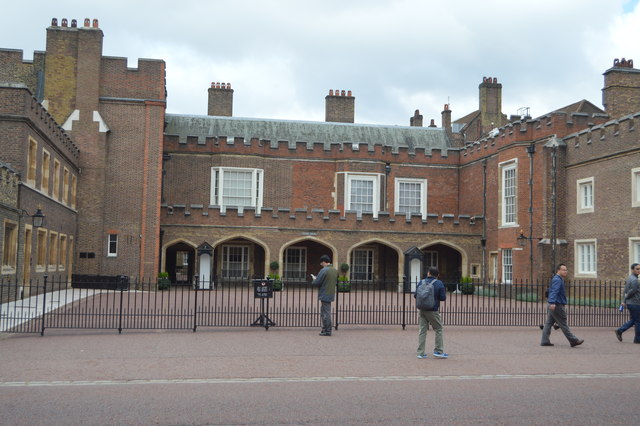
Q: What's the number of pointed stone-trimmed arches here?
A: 5